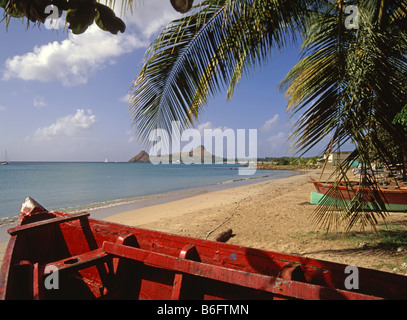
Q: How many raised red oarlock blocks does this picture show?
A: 3